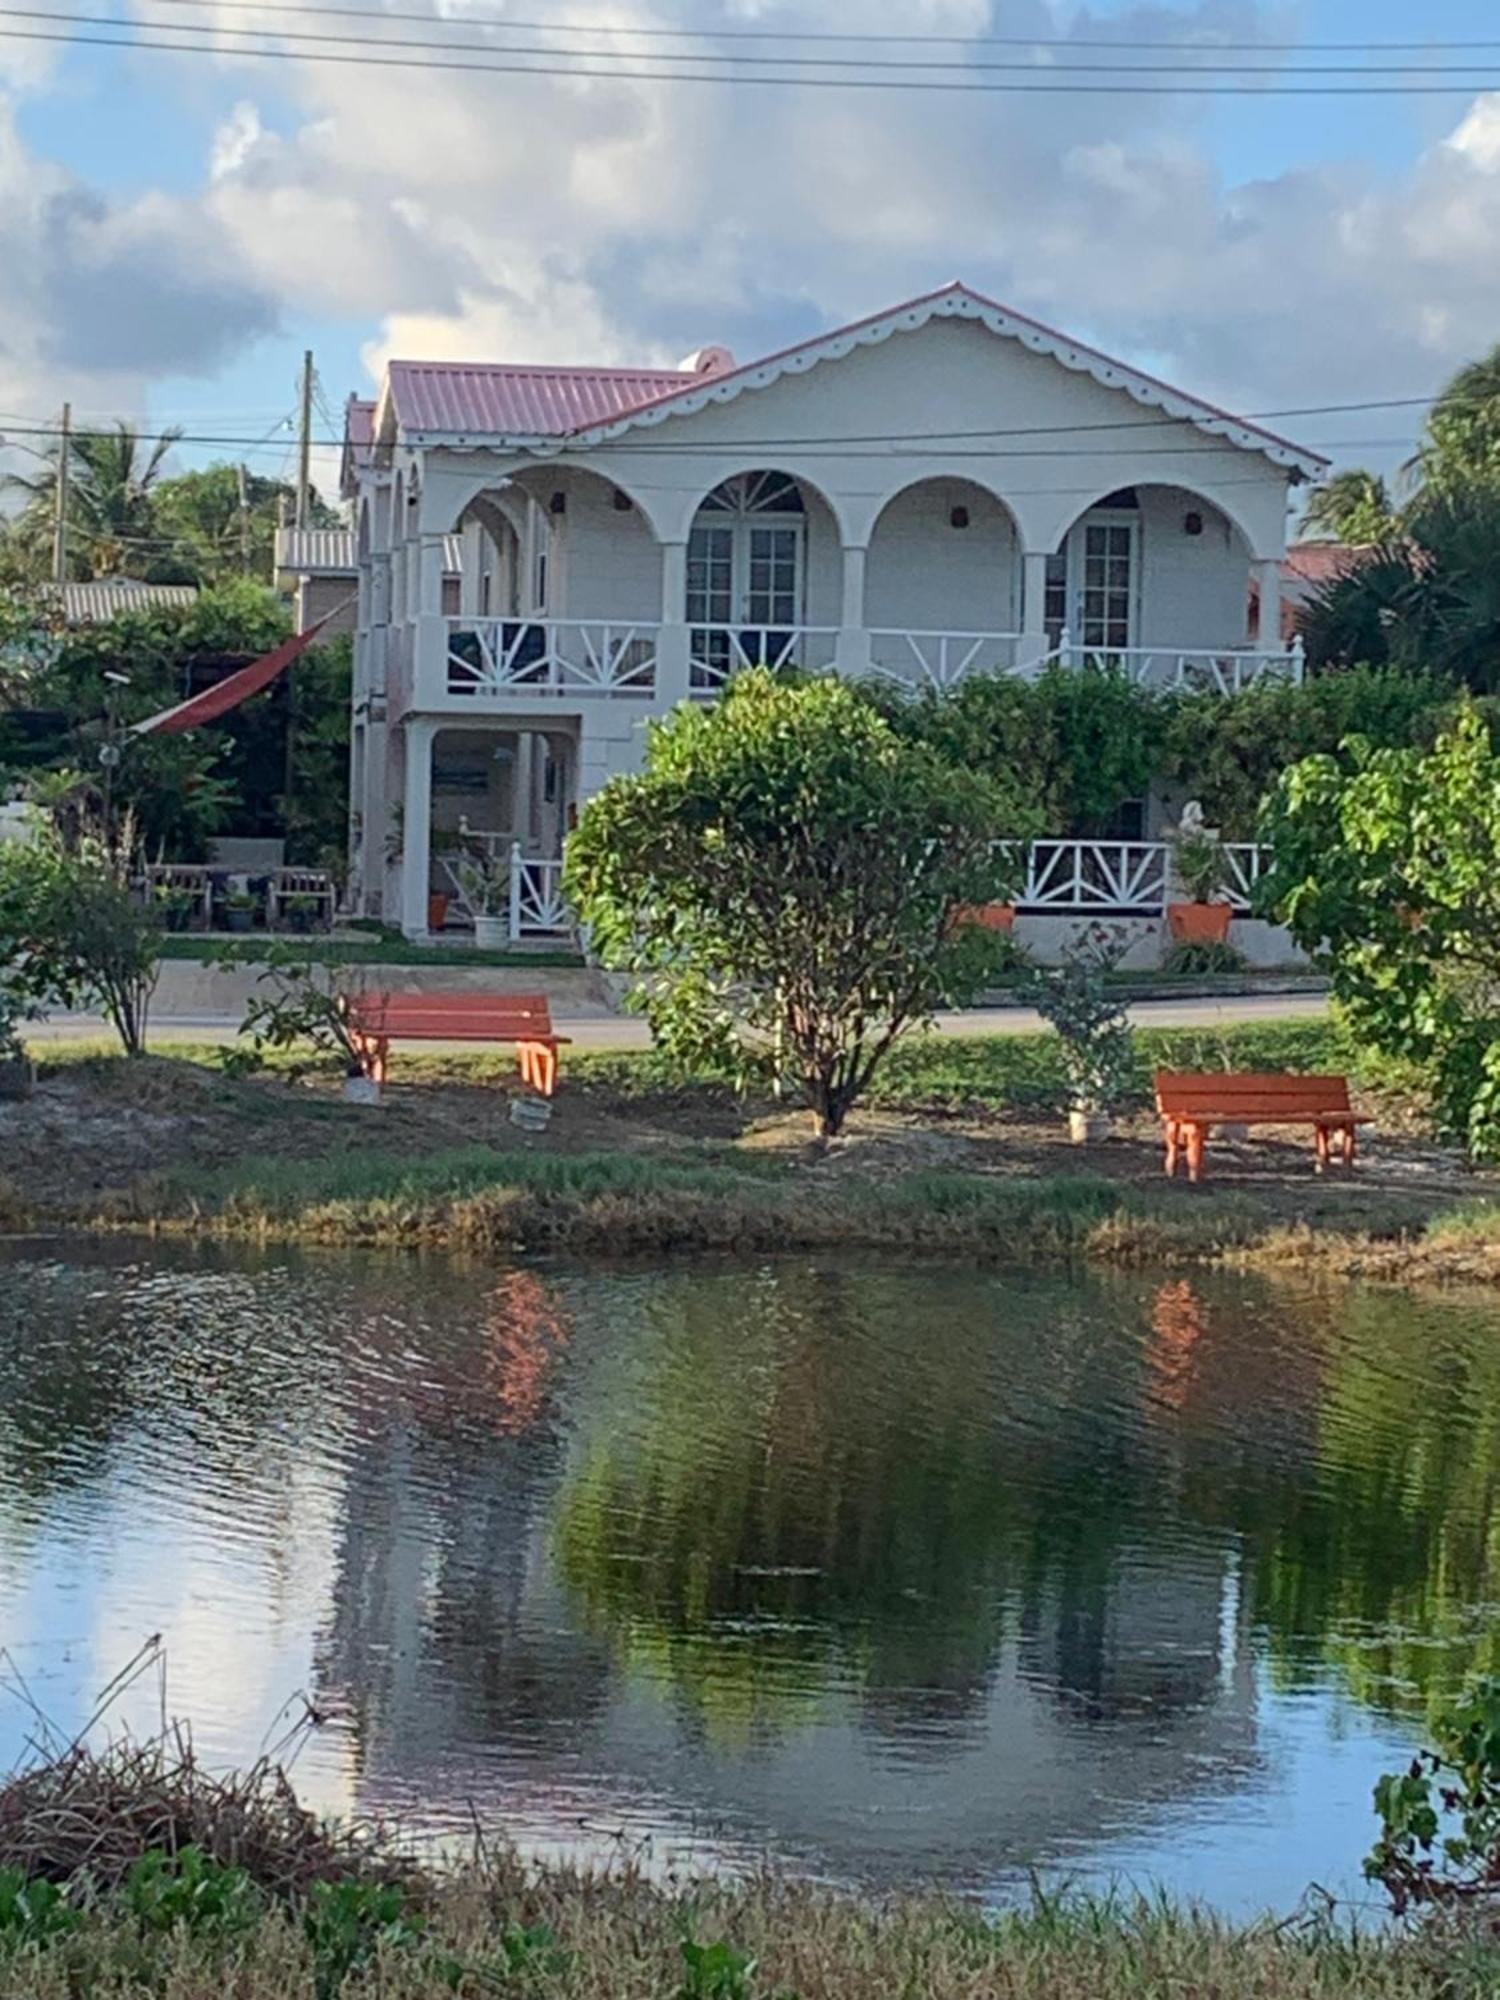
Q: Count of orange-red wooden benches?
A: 2